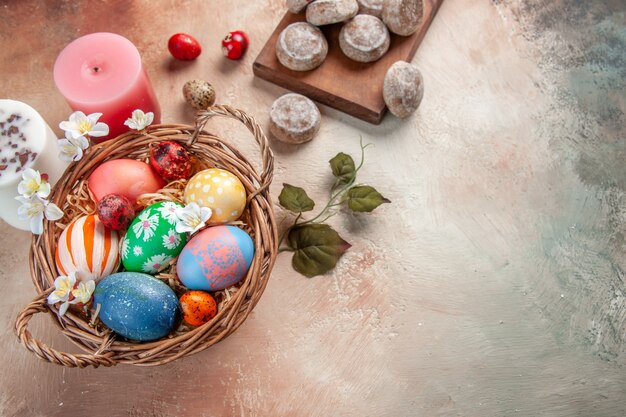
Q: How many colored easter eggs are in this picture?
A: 11